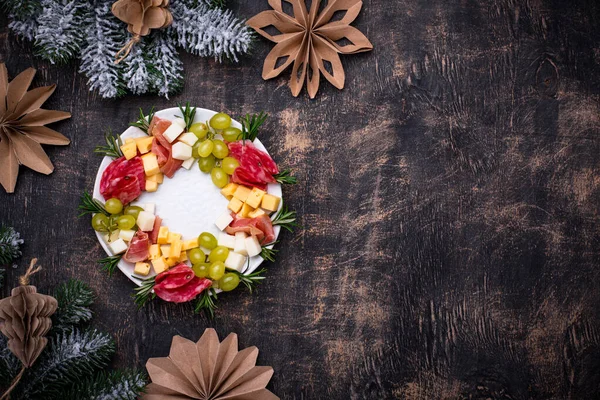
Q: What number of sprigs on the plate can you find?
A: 12